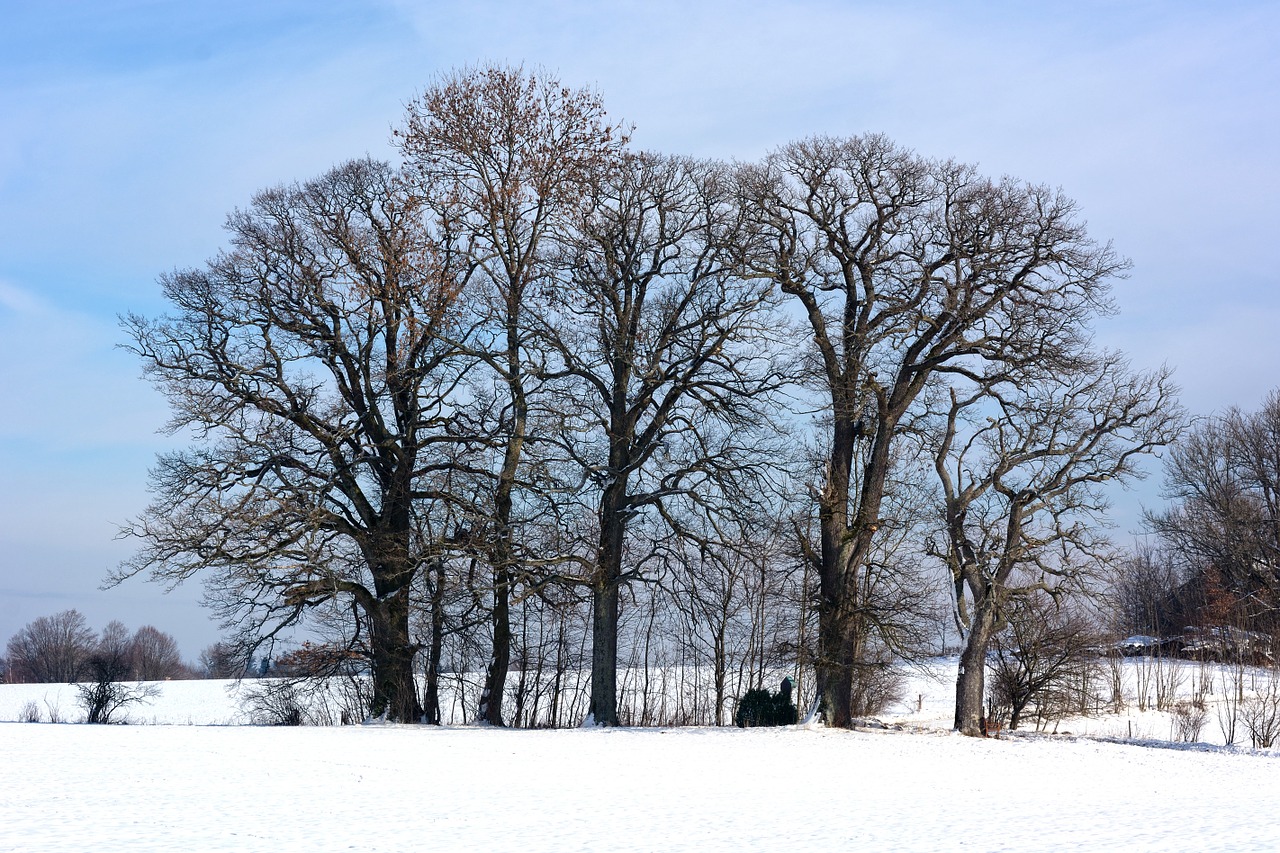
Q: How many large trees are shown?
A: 5